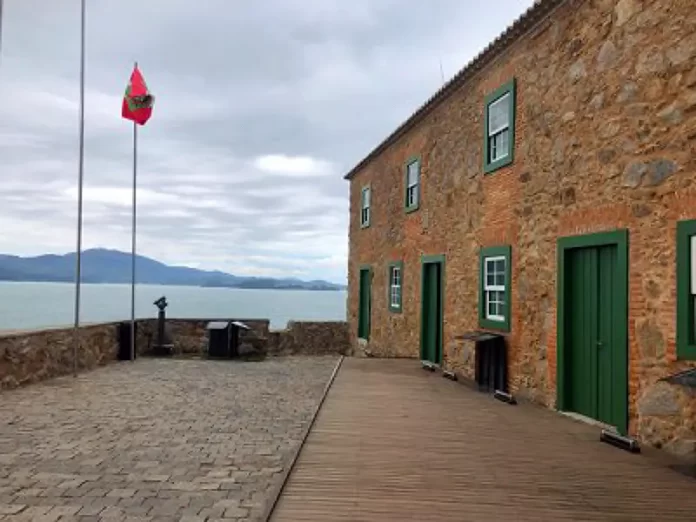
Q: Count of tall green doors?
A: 3